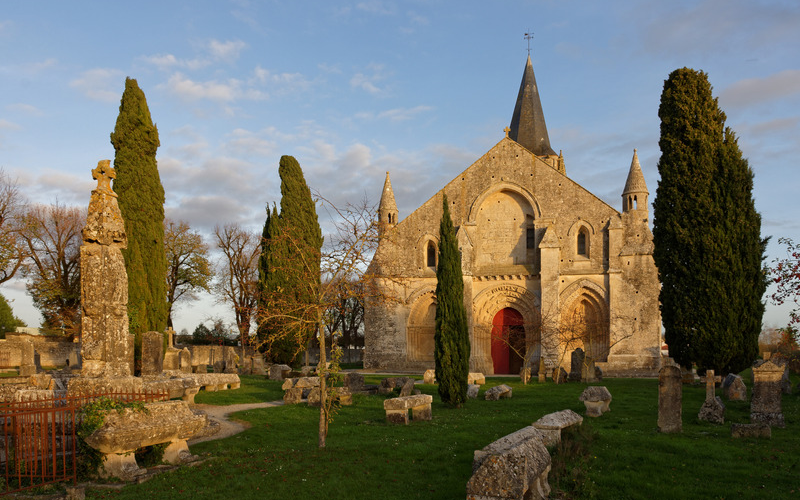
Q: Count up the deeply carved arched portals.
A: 3